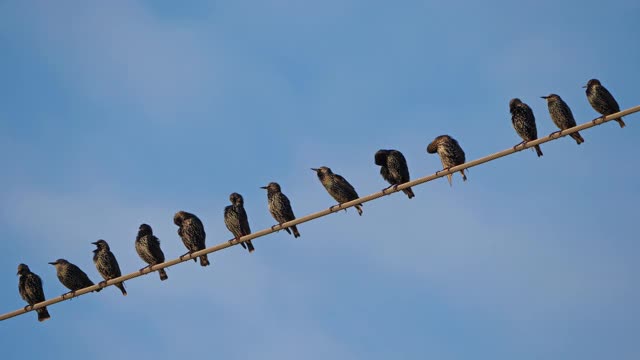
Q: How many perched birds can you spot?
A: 13